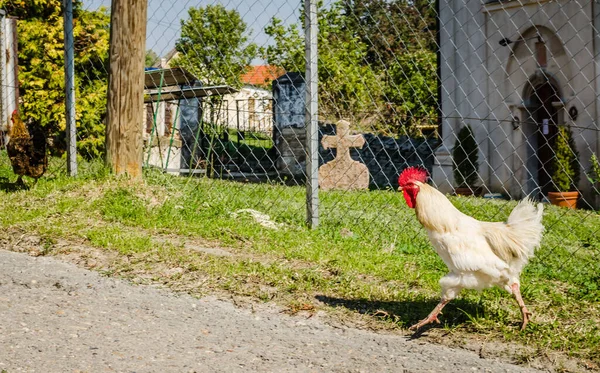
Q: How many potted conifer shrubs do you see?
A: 2